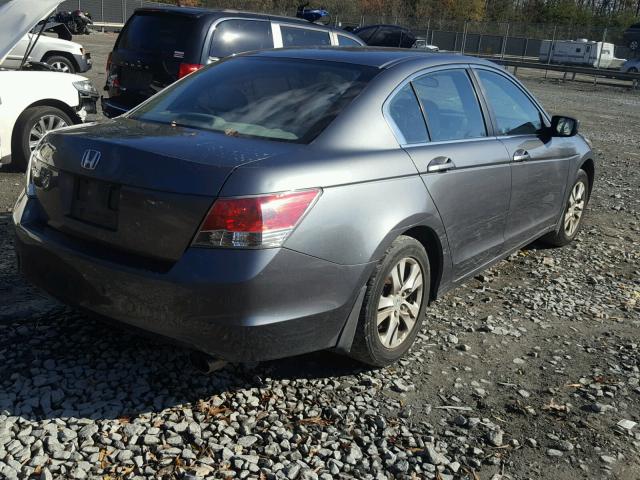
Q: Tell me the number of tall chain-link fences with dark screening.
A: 1